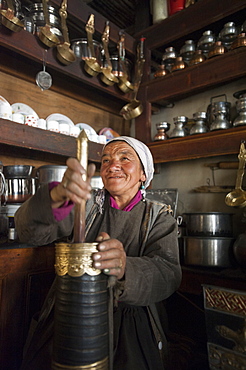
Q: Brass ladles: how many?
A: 8